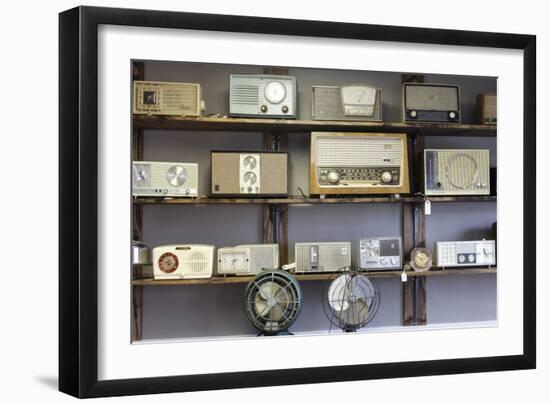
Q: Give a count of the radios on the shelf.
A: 14